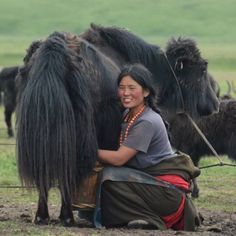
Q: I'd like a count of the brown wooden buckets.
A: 1